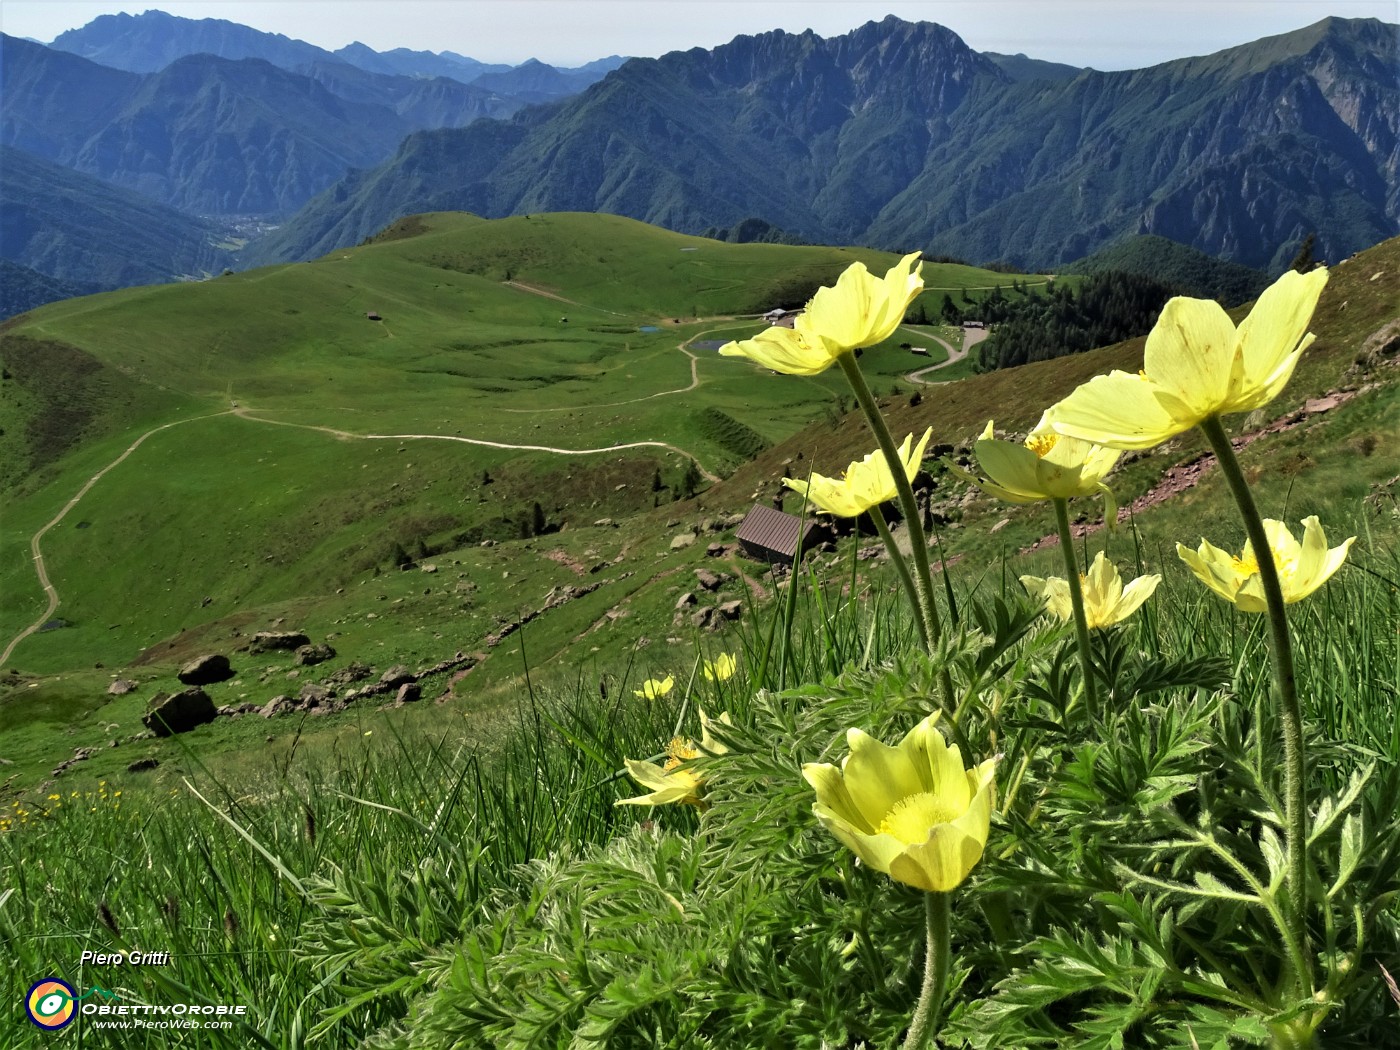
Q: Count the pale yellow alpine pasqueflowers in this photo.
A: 10